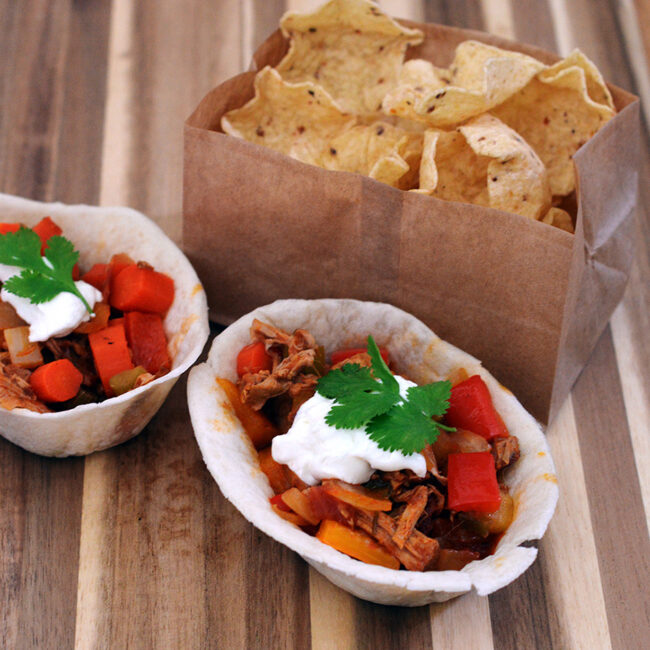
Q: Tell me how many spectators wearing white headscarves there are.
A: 0